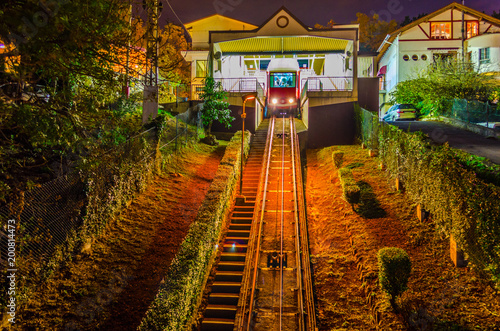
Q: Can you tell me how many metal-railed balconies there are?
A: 2